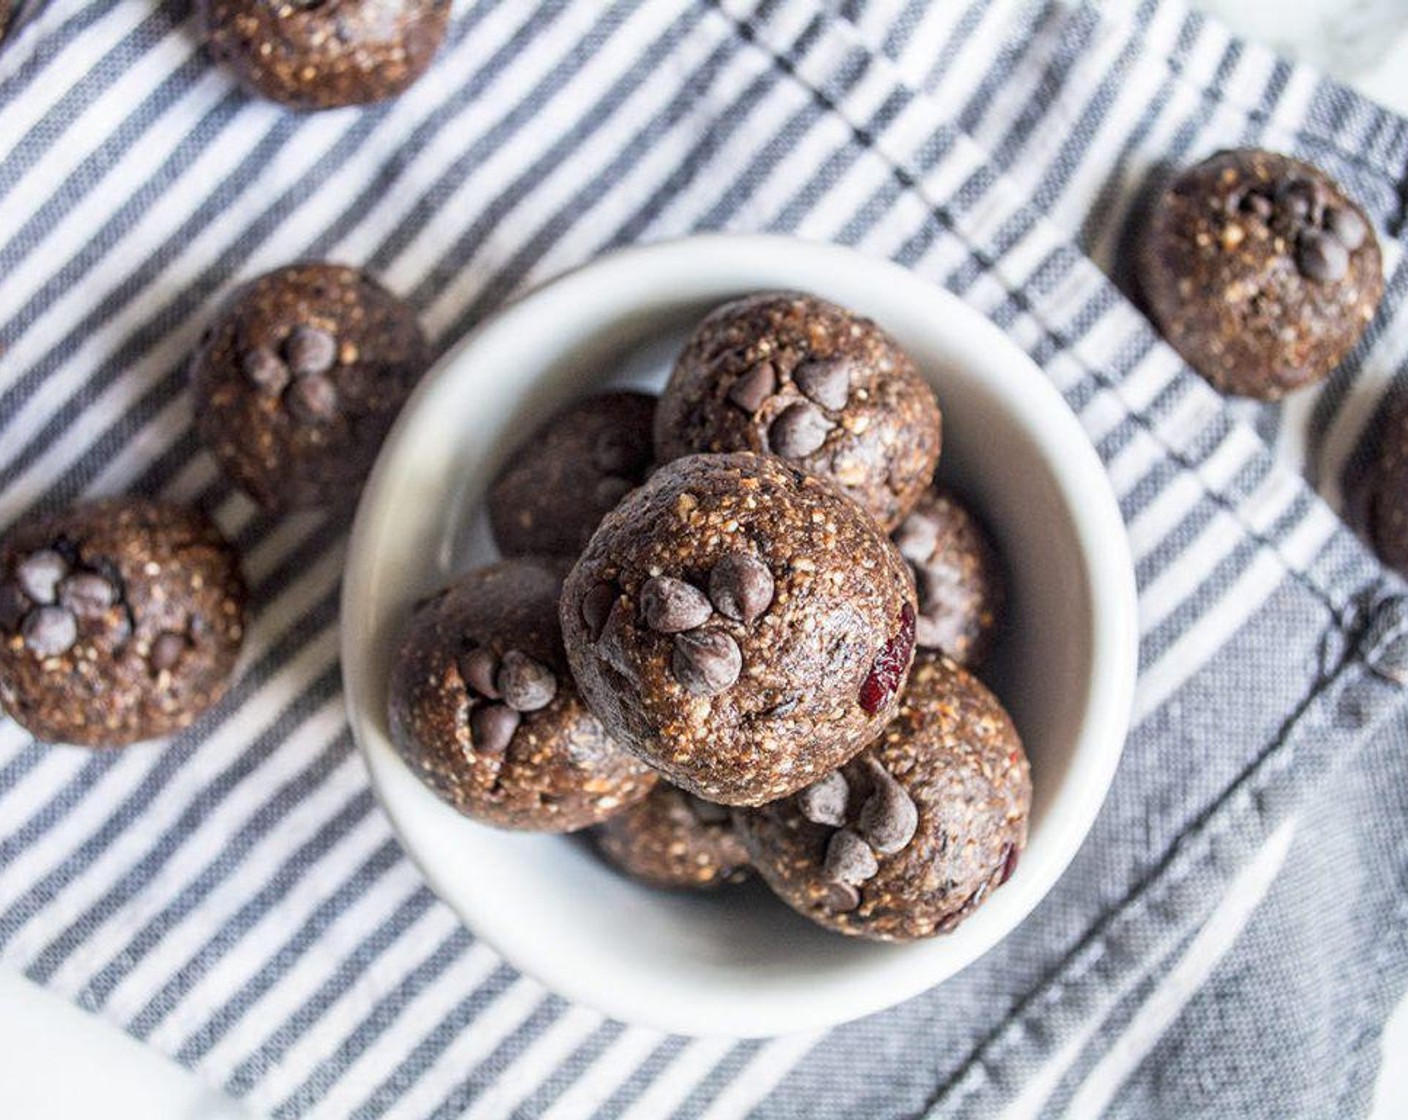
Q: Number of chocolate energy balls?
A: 12